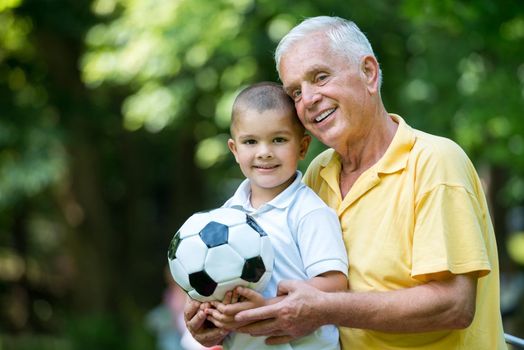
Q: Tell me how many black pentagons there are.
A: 5